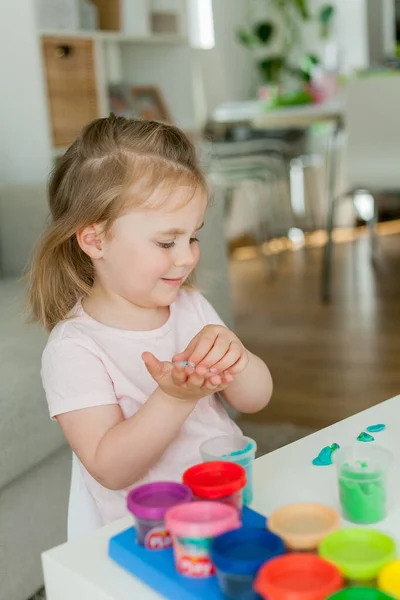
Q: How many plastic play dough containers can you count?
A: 11